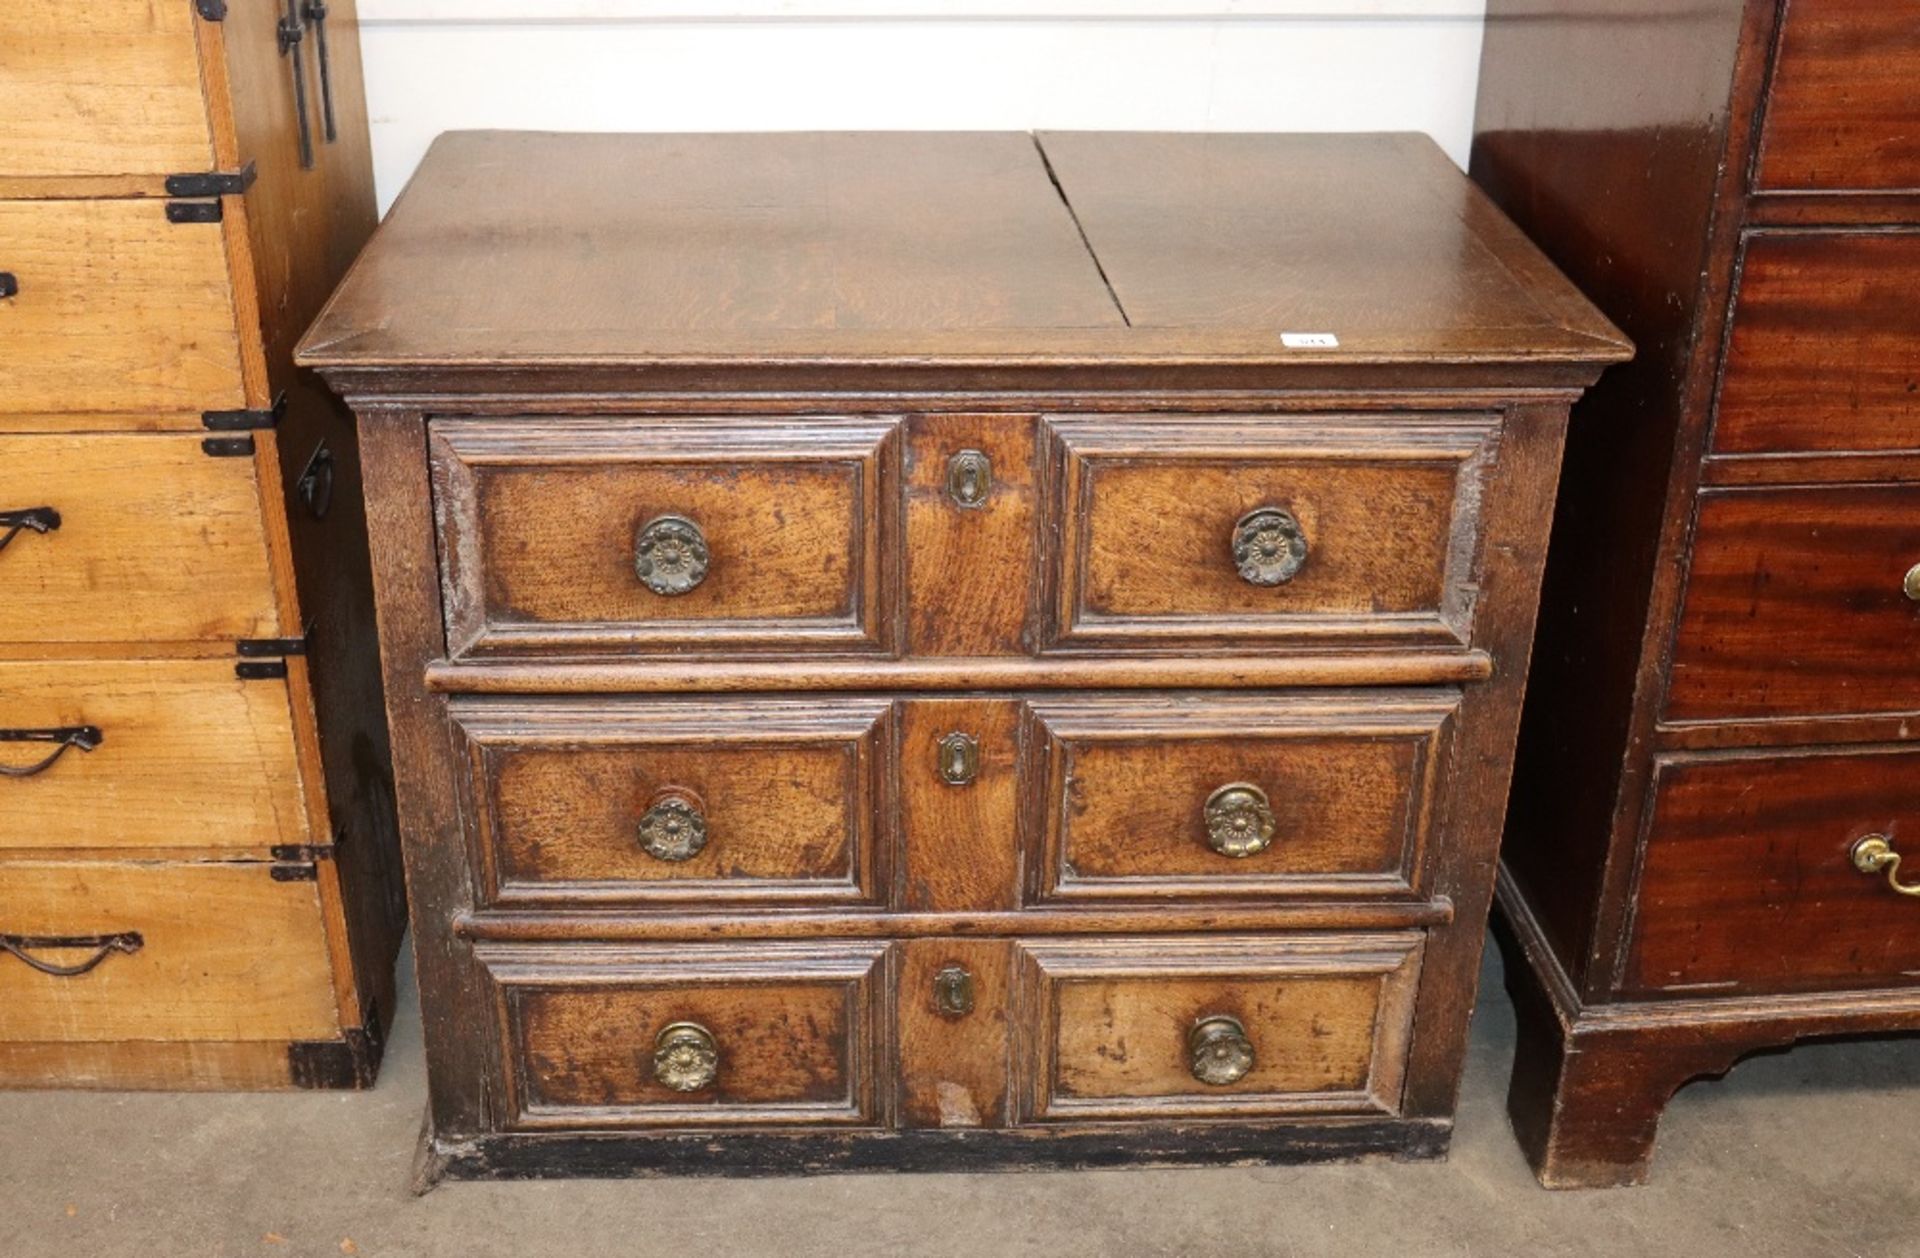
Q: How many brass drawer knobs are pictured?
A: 6